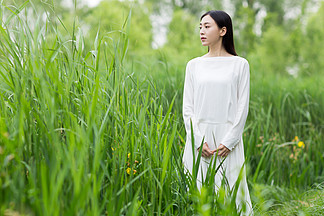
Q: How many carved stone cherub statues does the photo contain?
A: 0